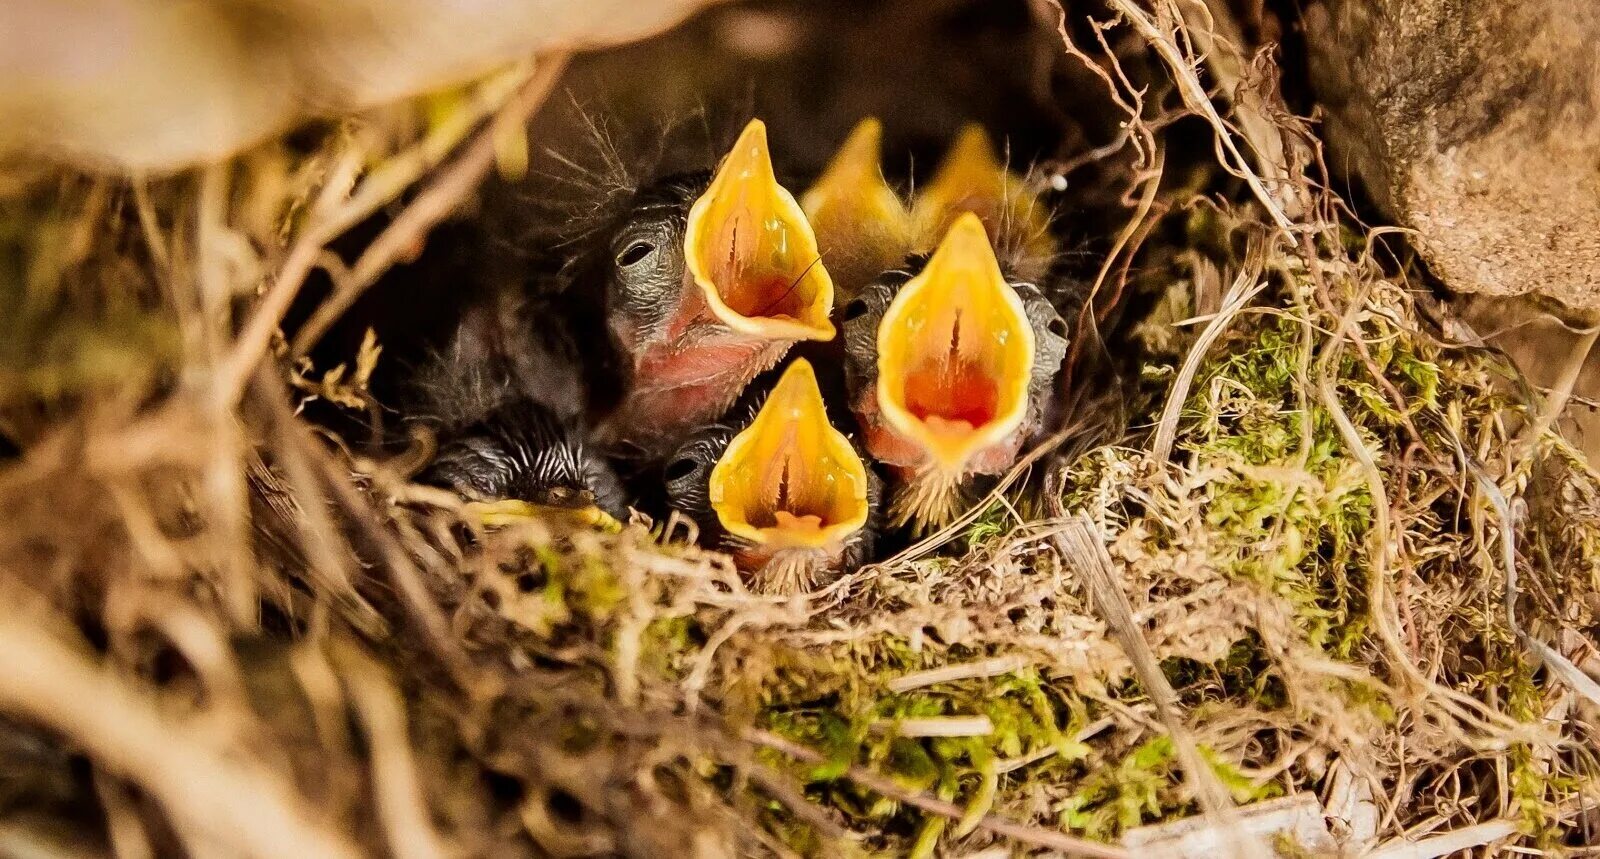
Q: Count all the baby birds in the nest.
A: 6